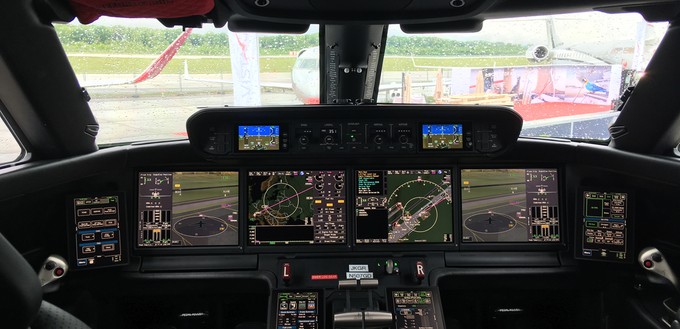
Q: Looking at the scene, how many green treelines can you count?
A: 1